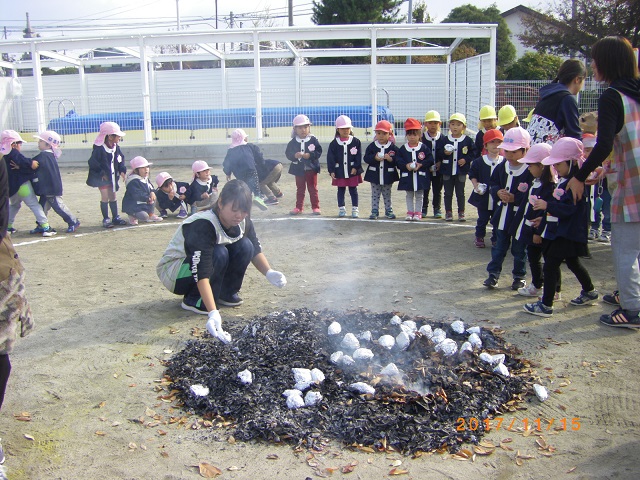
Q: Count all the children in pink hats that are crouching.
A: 3